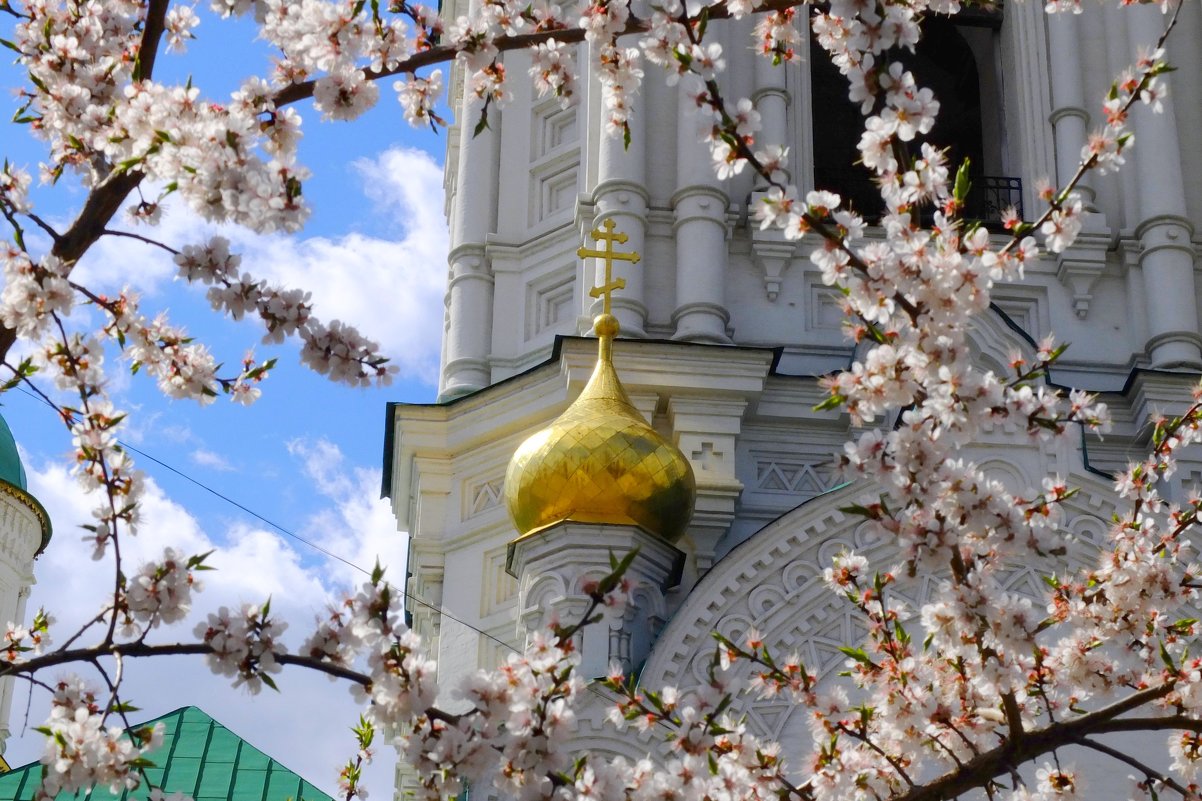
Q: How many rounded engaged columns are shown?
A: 6